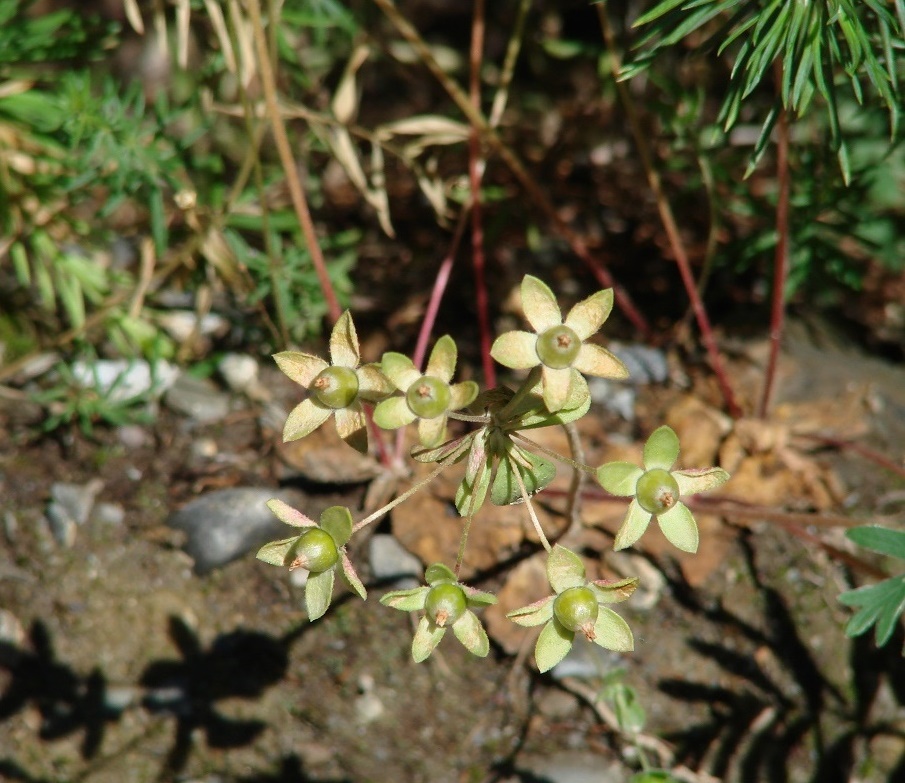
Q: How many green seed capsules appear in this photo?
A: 7